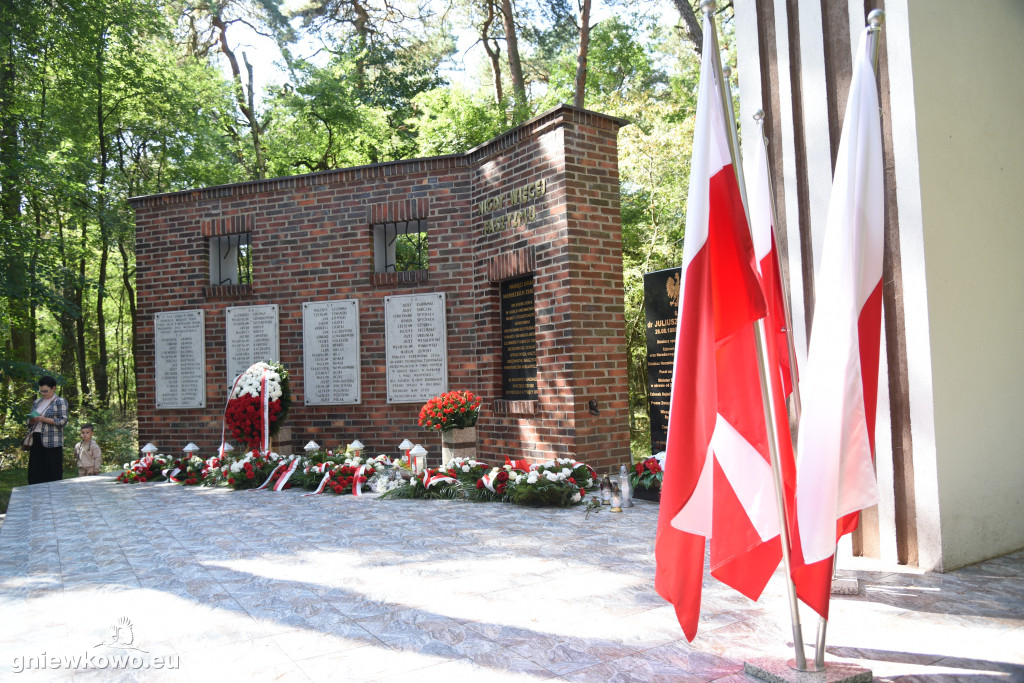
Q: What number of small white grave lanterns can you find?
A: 7